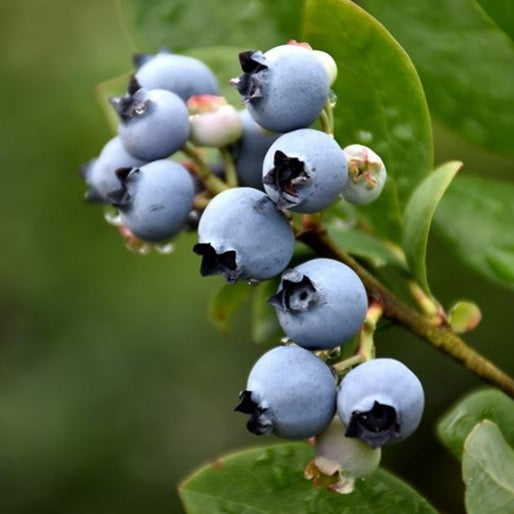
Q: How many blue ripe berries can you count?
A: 11